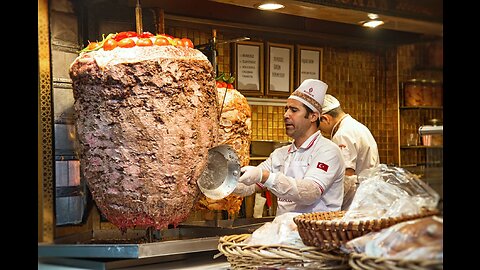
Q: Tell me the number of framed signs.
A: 3